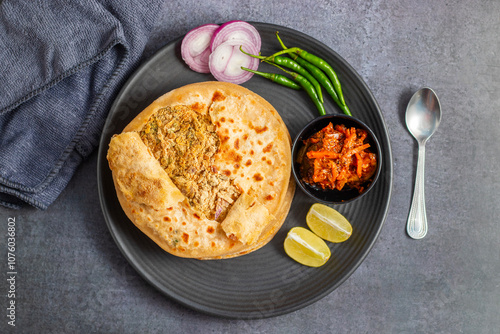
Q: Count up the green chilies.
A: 5